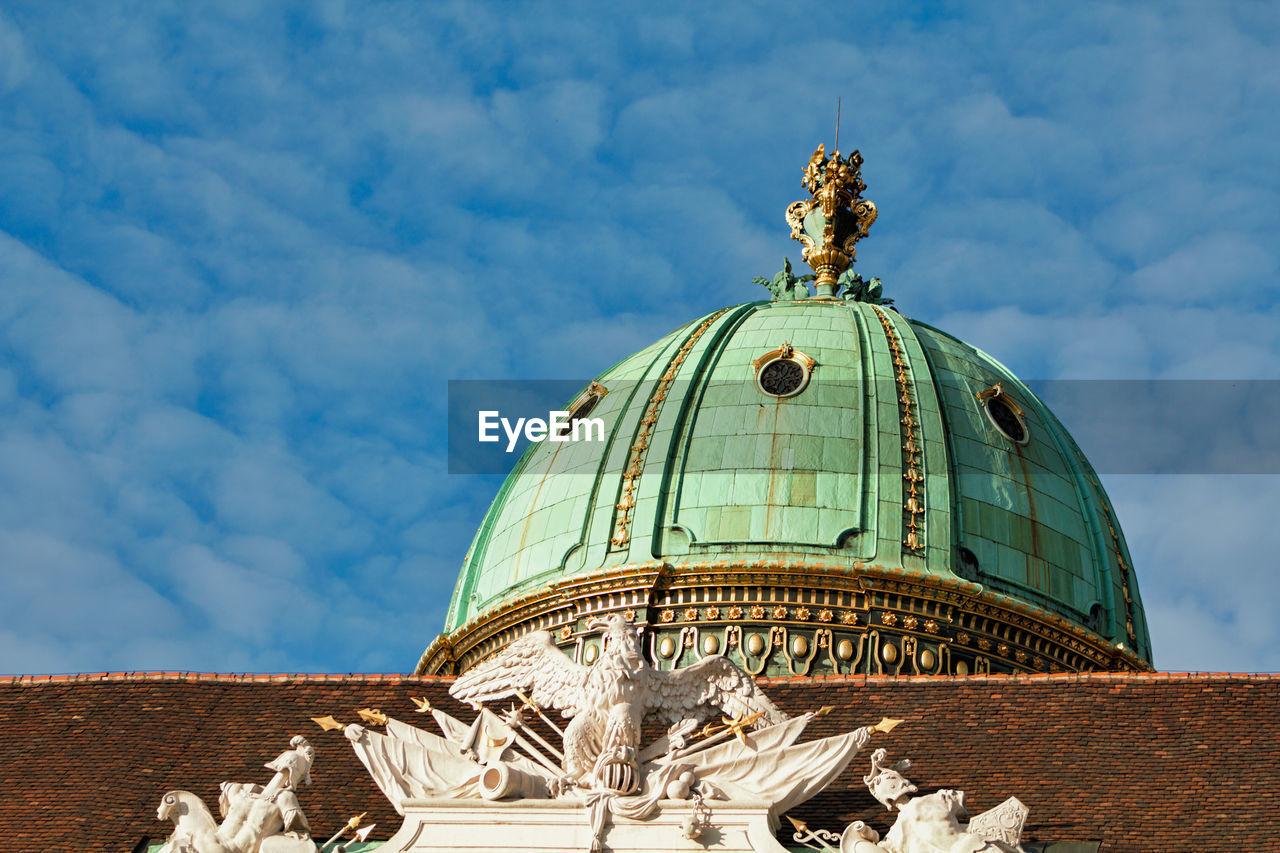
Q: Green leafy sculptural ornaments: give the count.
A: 2